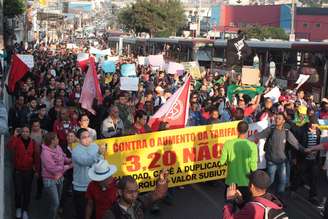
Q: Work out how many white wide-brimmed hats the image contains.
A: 1